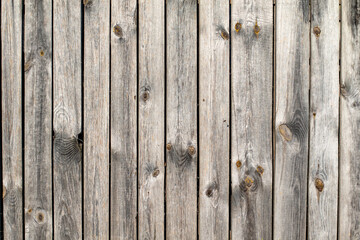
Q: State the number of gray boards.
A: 12